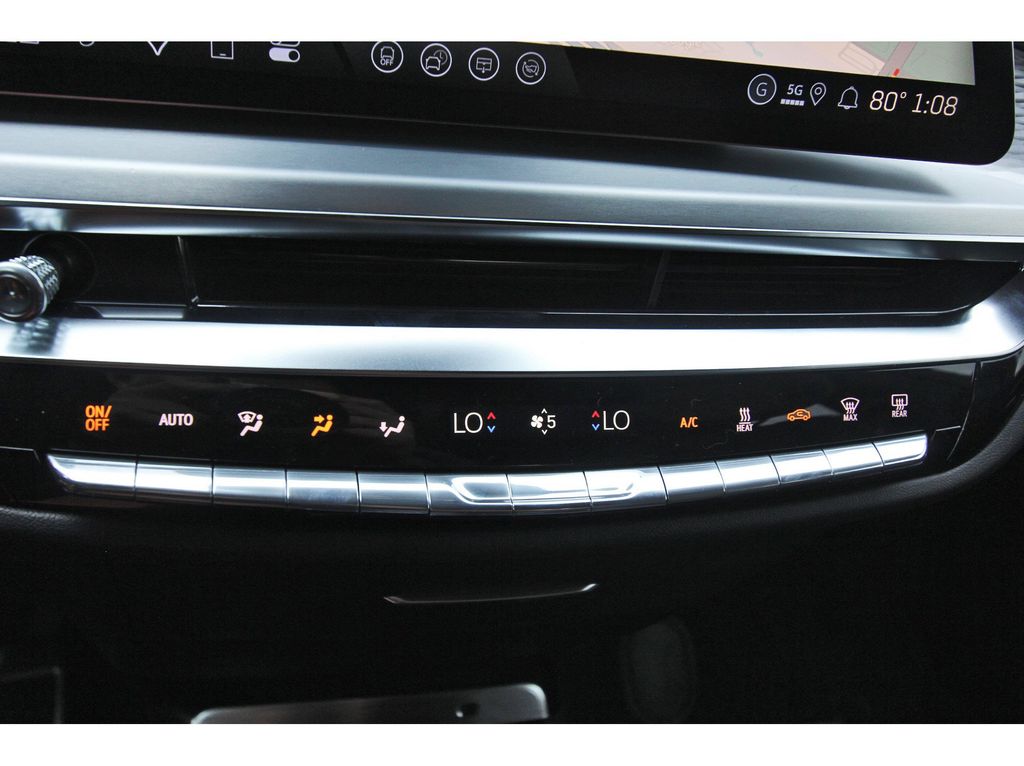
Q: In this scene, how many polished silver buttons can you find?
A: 13